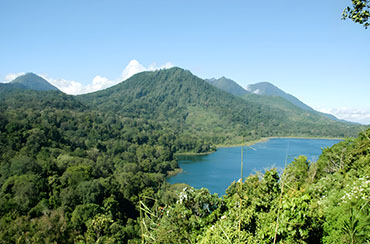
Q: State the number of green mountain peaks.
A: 4